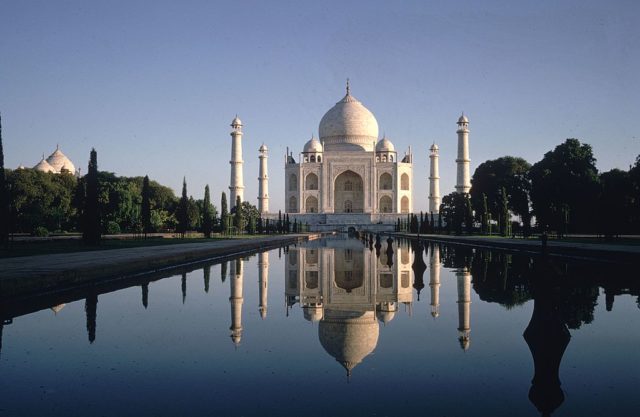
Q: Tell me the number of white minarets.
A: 4